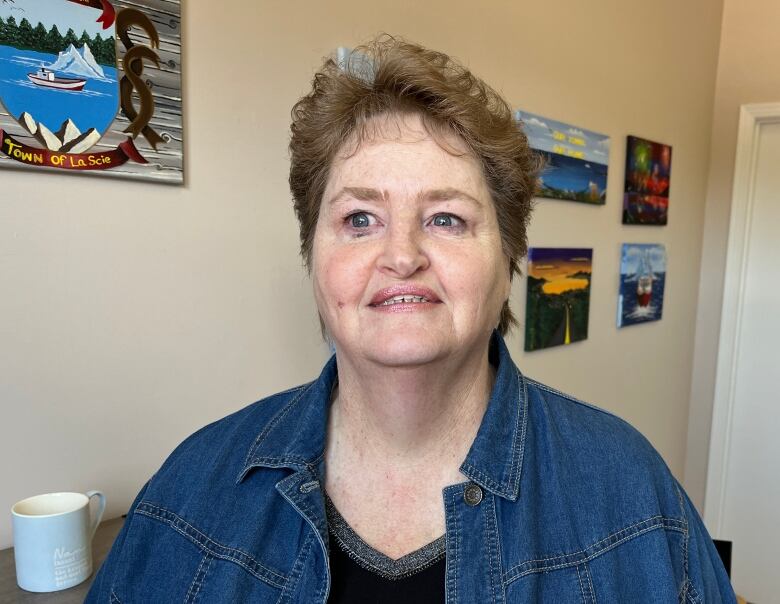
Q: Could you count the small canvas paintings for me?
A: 4